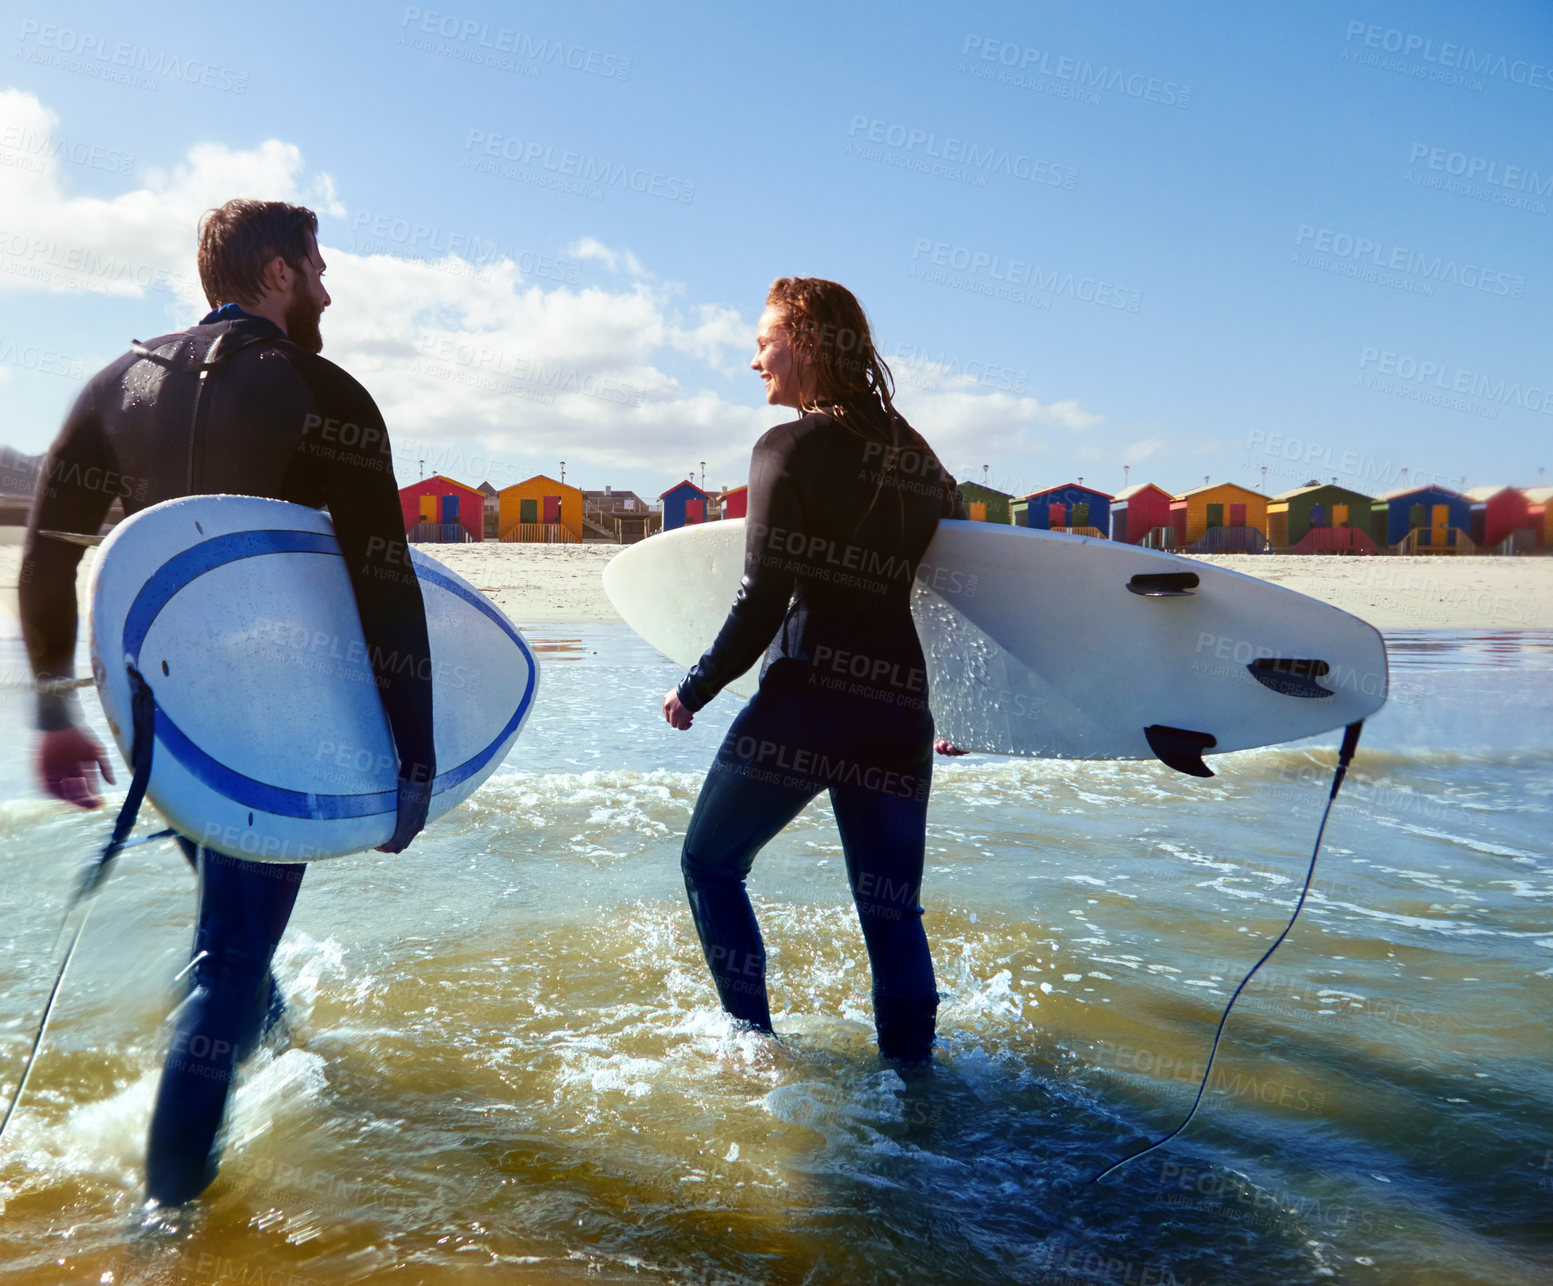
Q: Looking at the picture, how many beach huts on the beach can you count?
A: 12